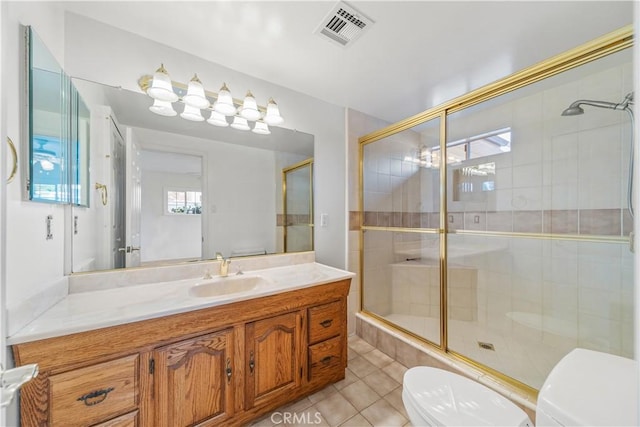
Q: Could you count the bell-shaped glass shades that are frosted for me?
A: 5